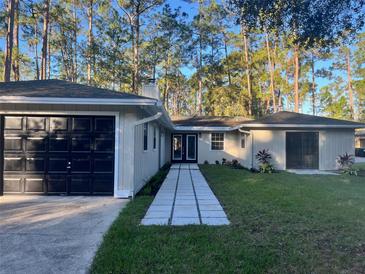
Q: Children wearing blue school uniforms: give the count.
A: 0